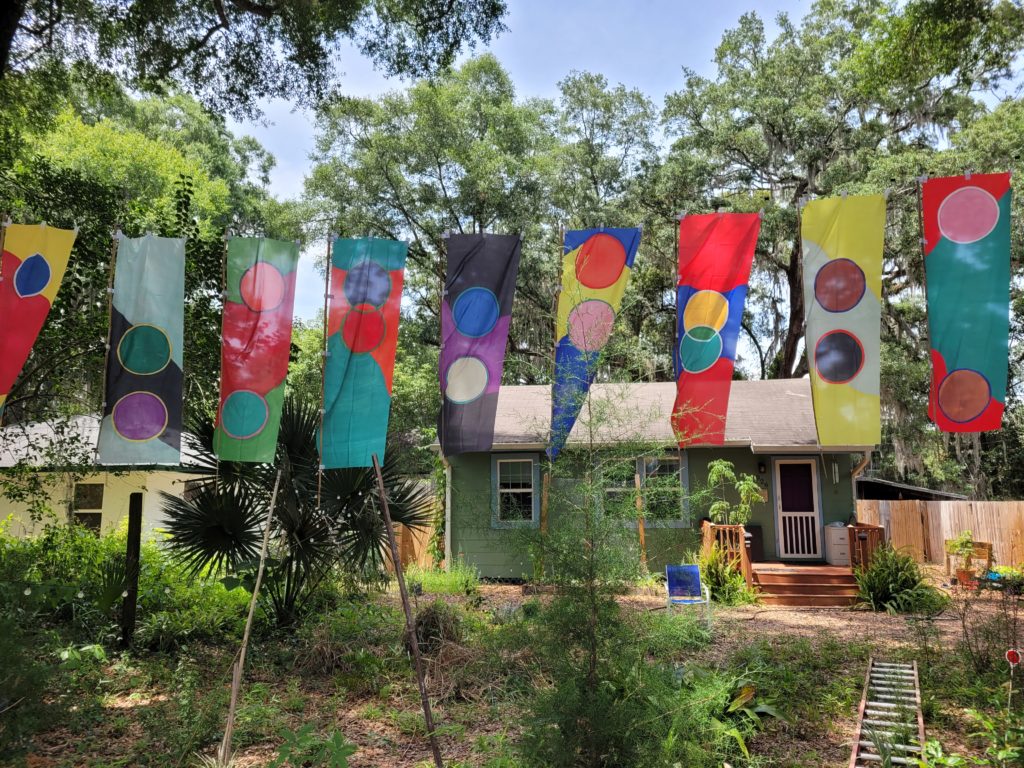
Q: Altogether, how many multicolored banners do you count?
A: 9